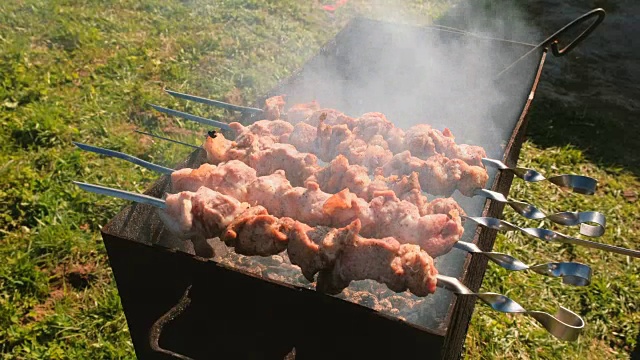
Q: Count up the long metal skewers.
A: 5